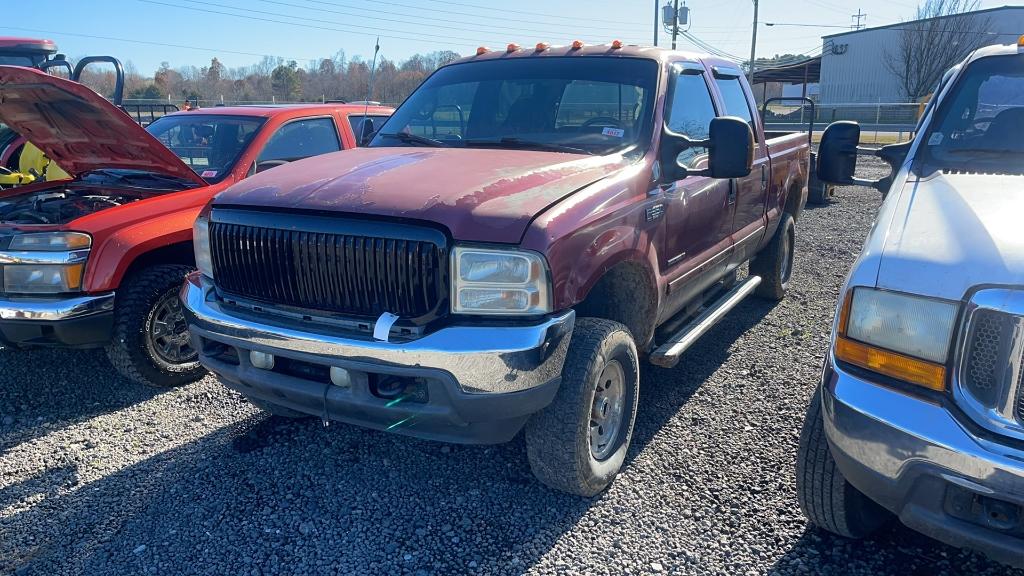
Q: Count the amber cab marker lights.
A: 6